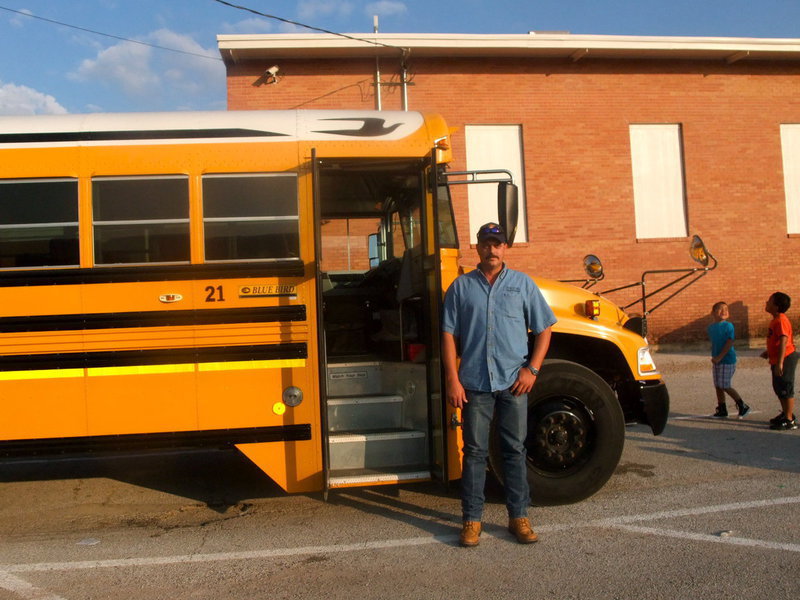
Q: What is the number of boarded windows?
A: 3